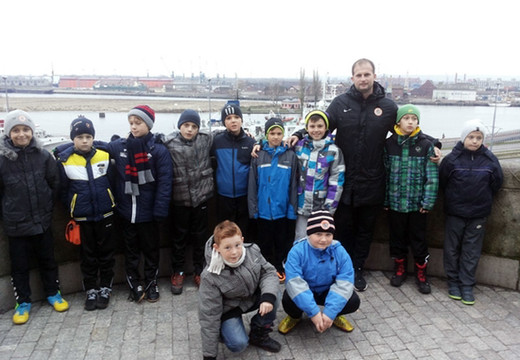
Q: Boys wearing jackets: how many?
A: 11